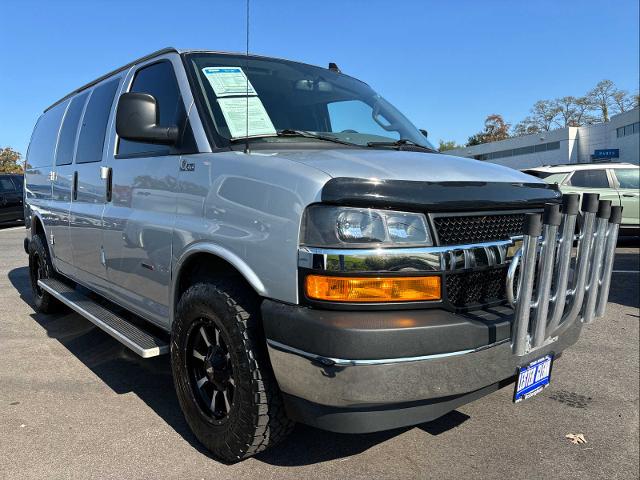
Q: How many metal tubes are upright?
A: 6